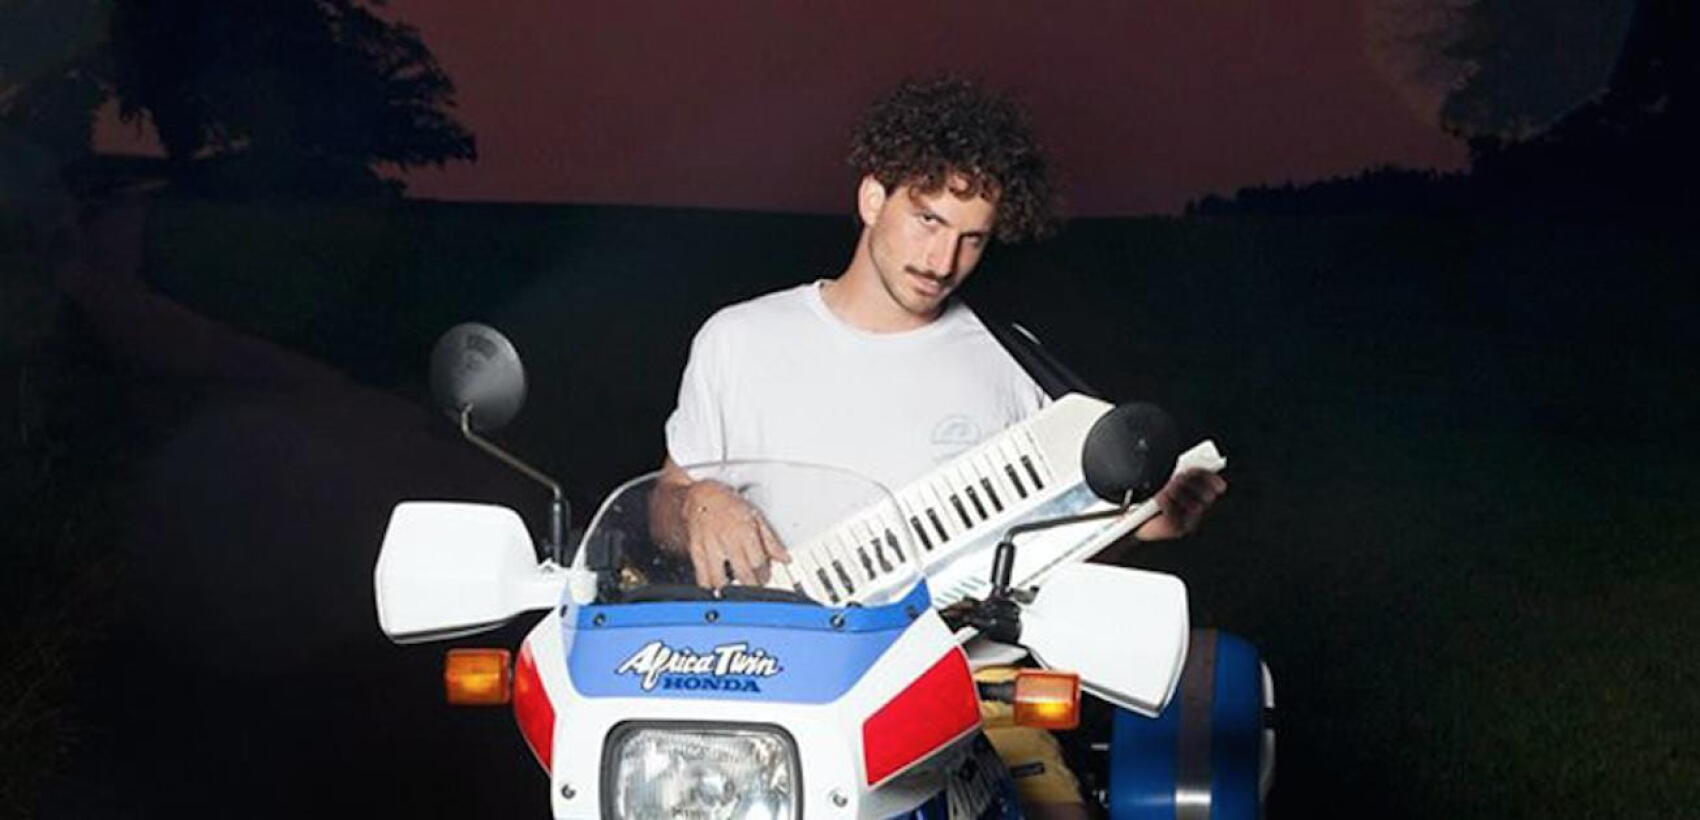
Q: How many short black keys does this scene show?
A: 12